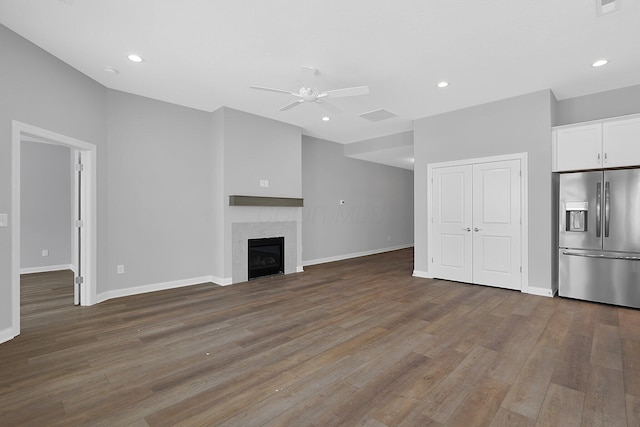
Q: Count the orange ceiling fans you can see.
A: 0